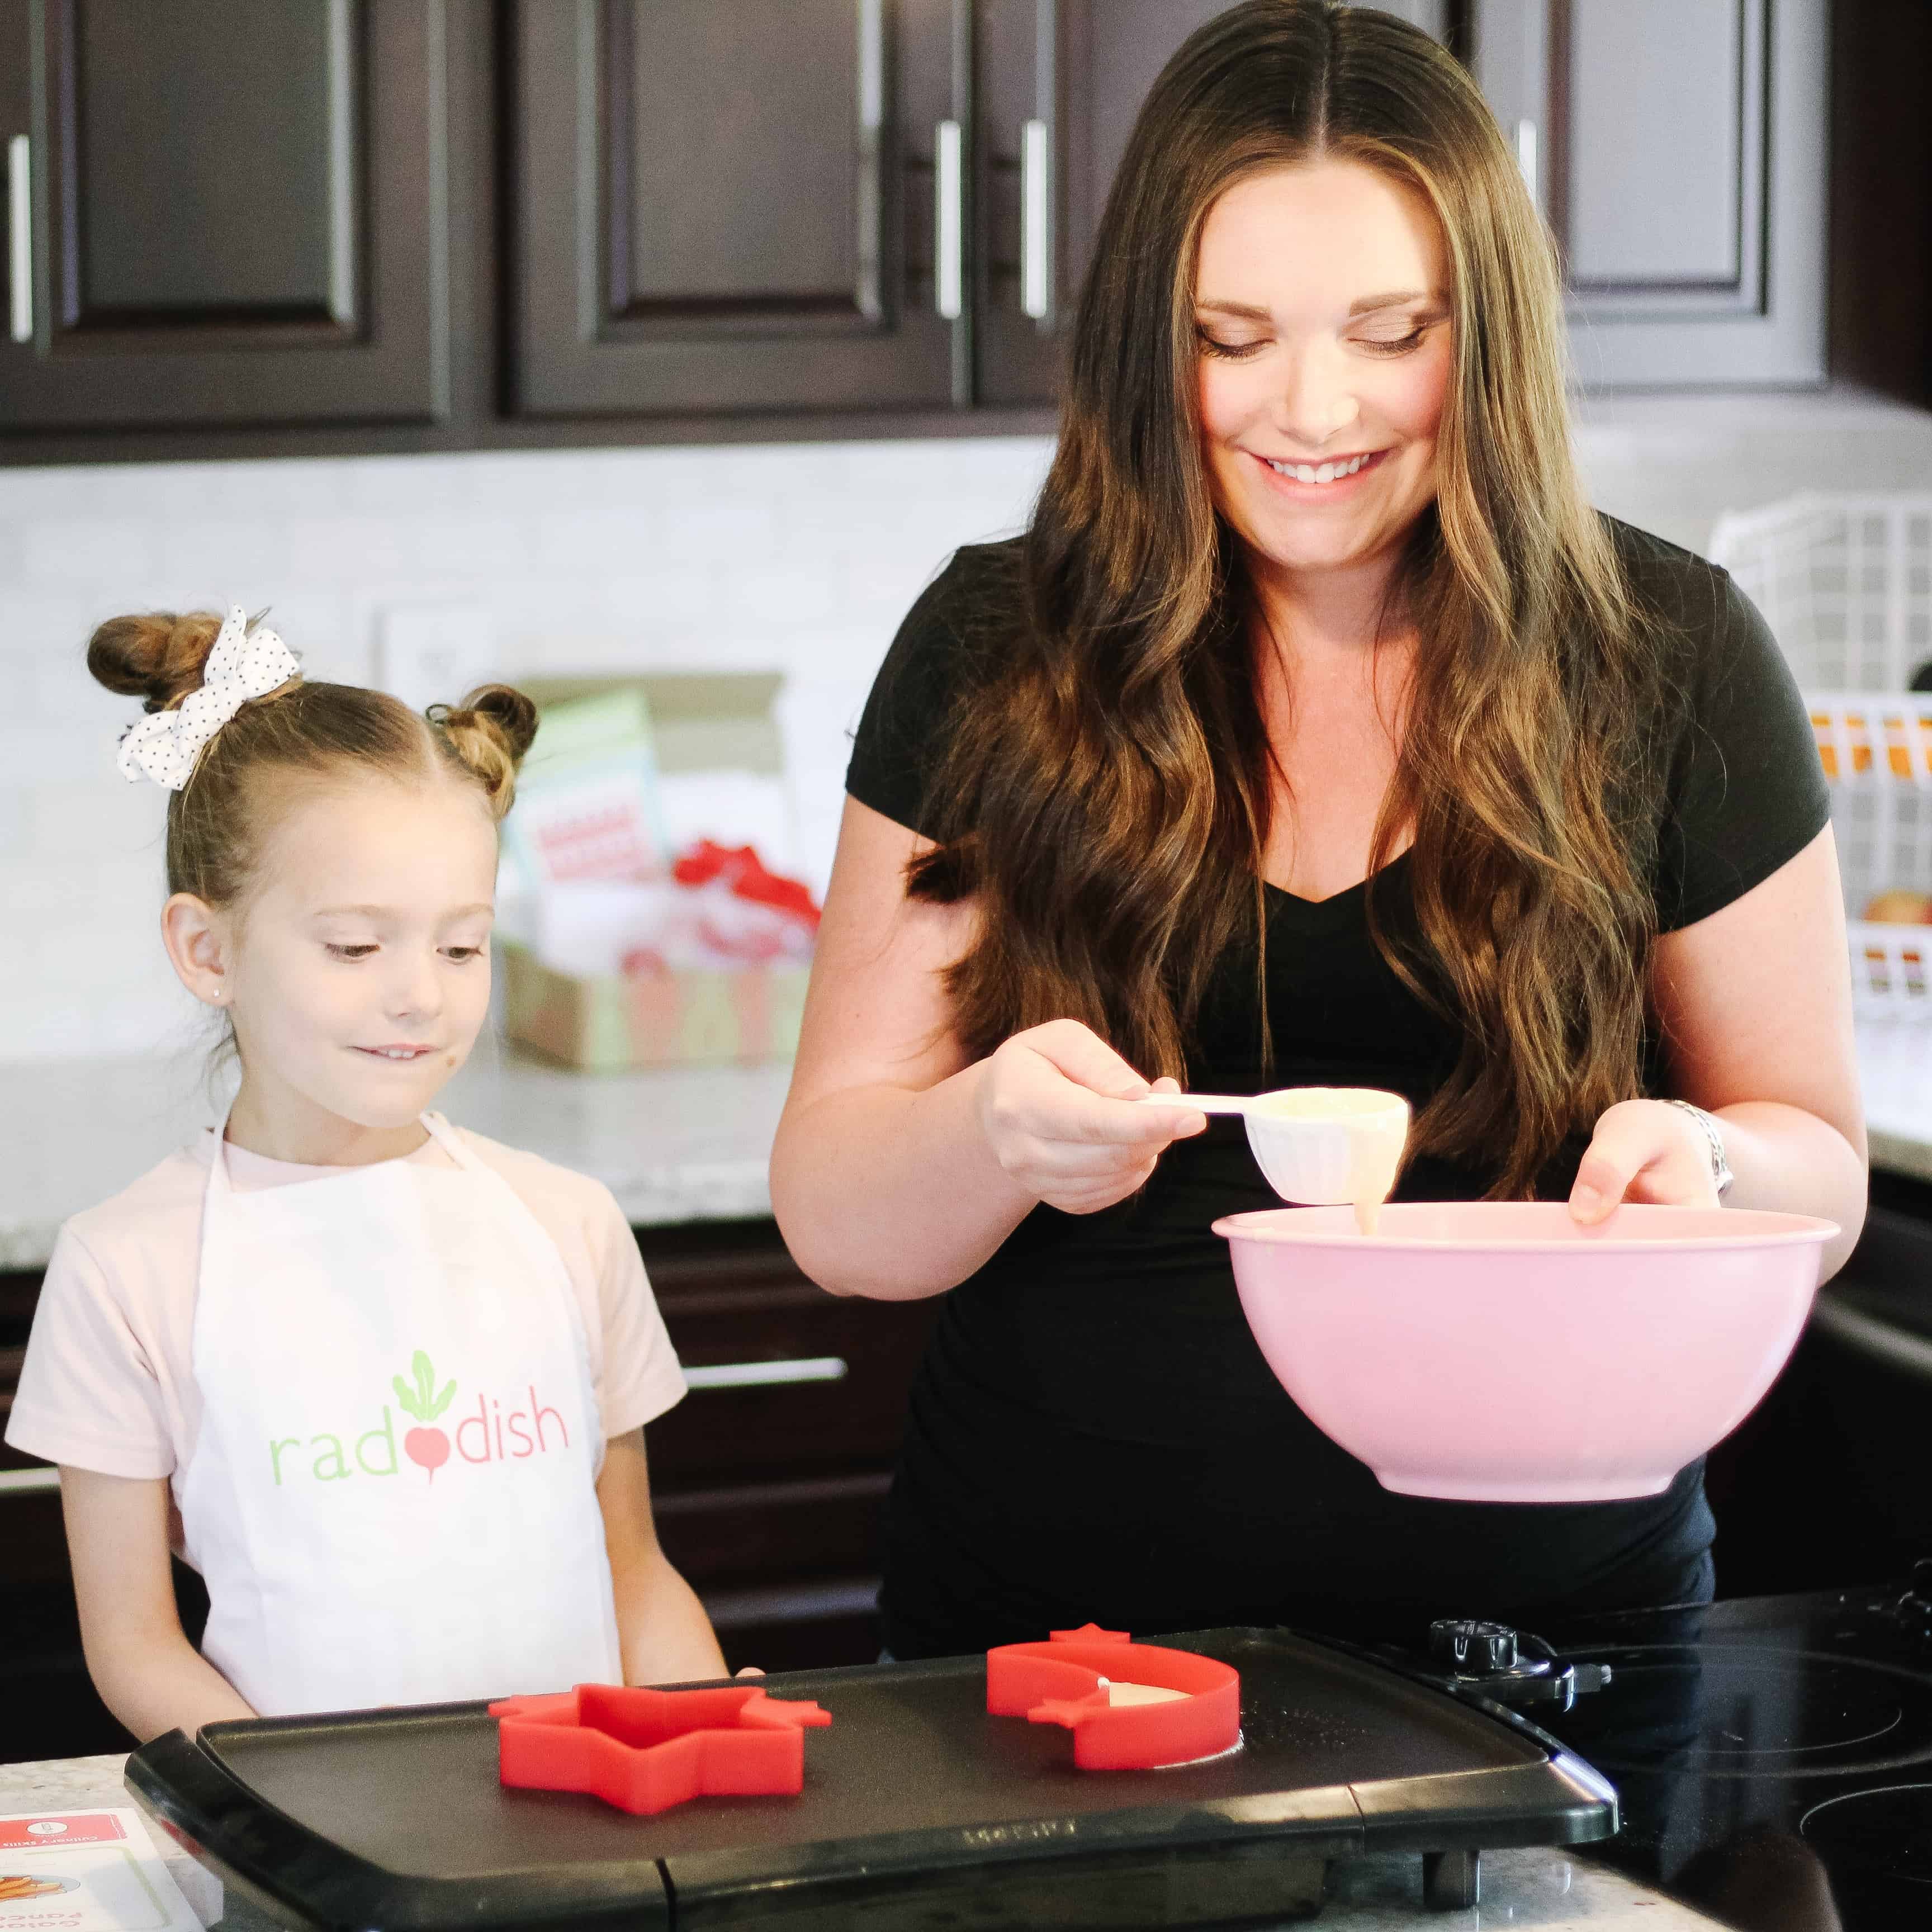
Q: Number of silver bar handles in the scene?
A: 6